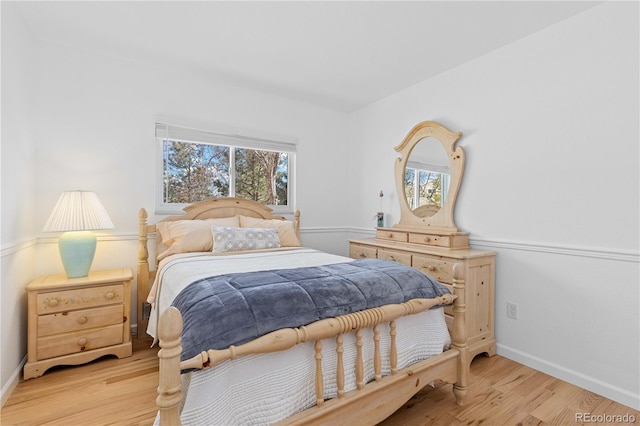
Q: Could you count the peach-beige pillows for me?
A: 2